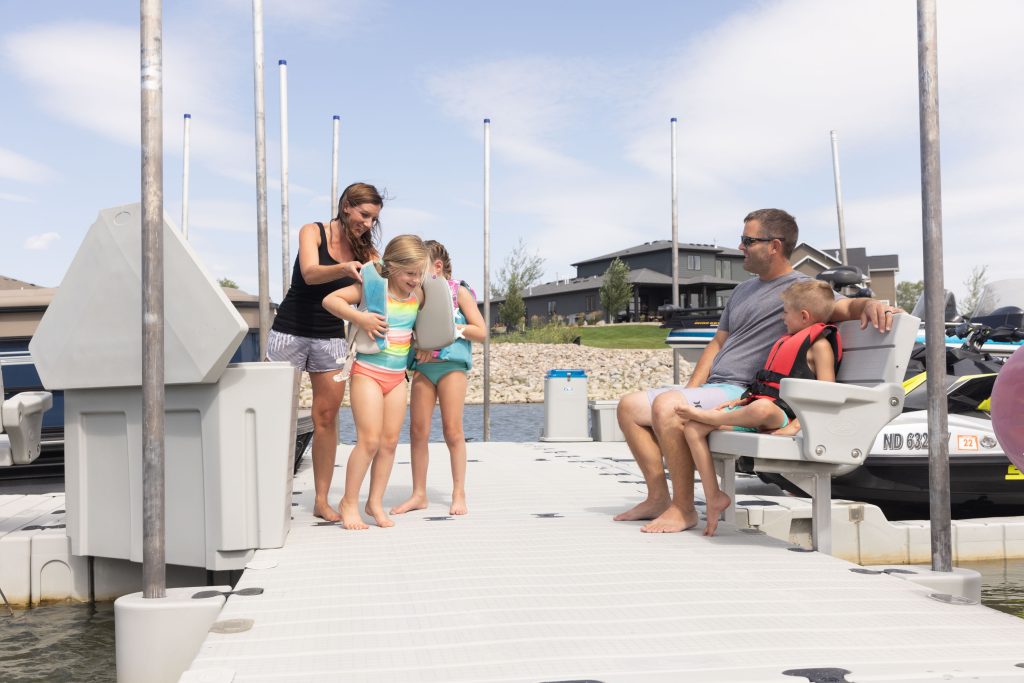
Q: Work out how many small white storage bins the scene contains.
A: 2